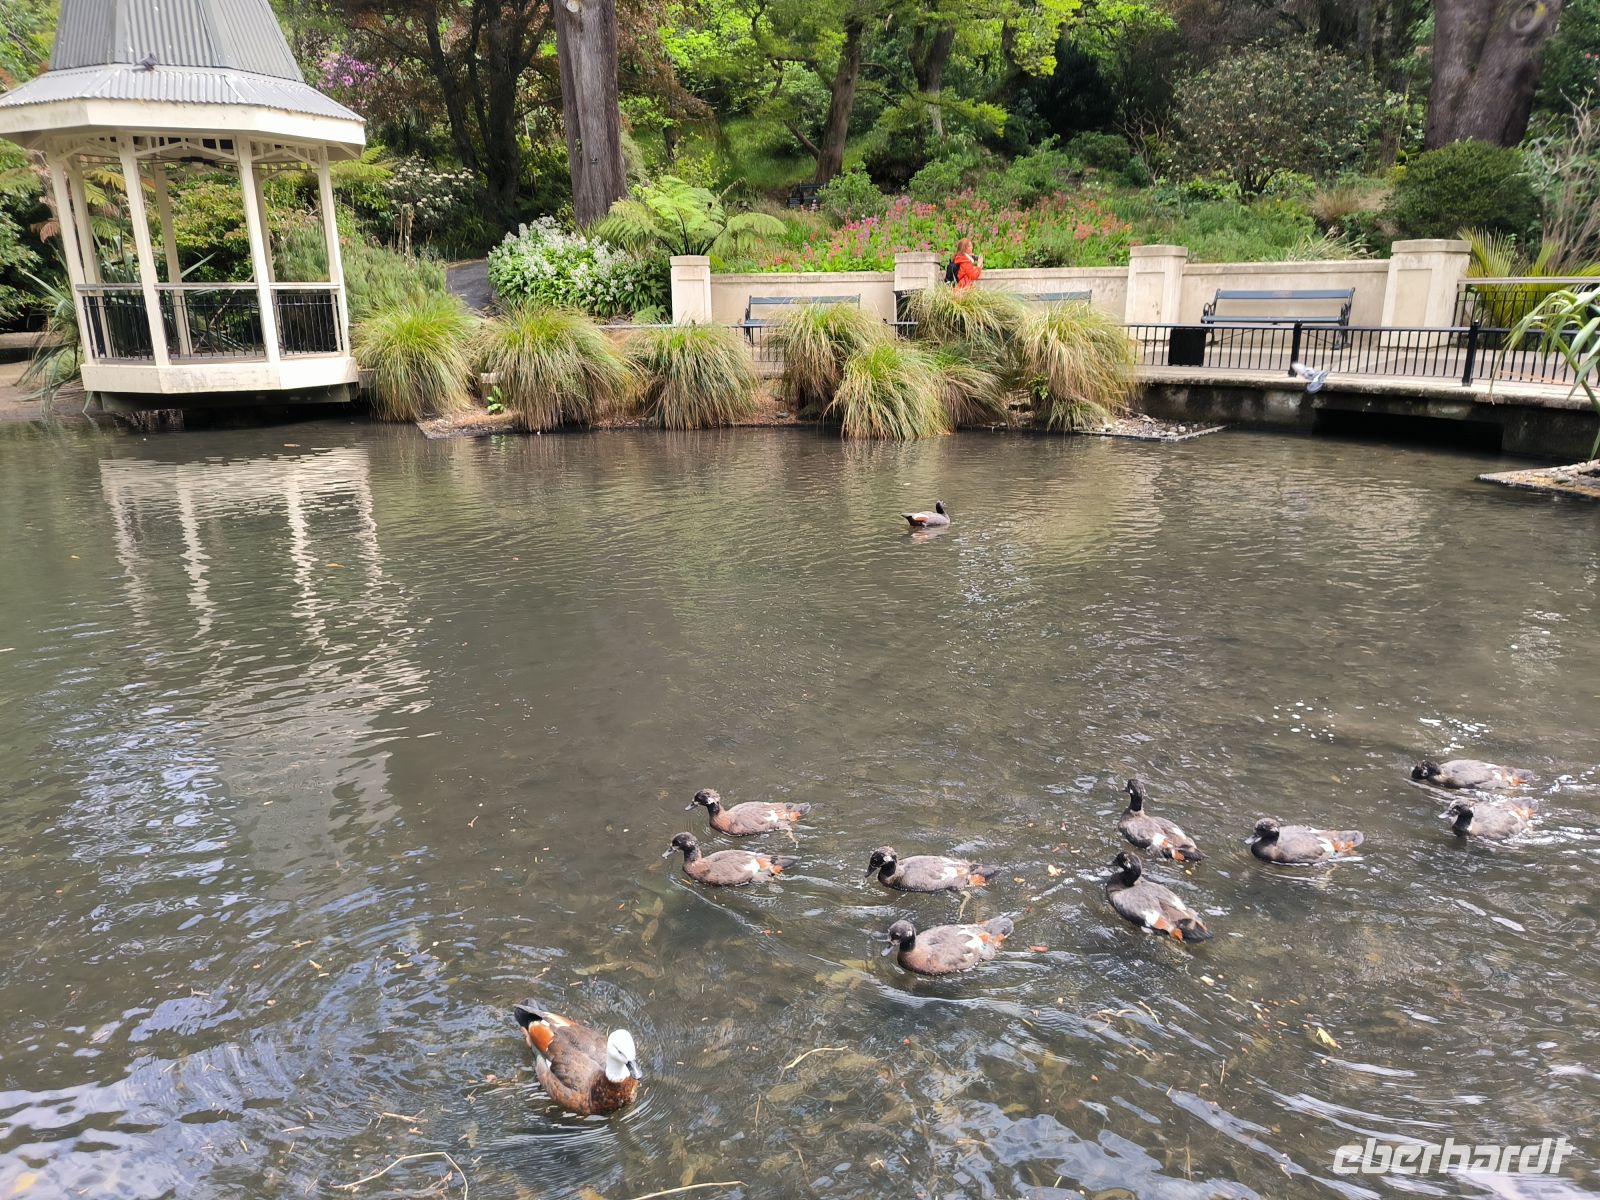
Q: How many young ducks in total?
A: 9